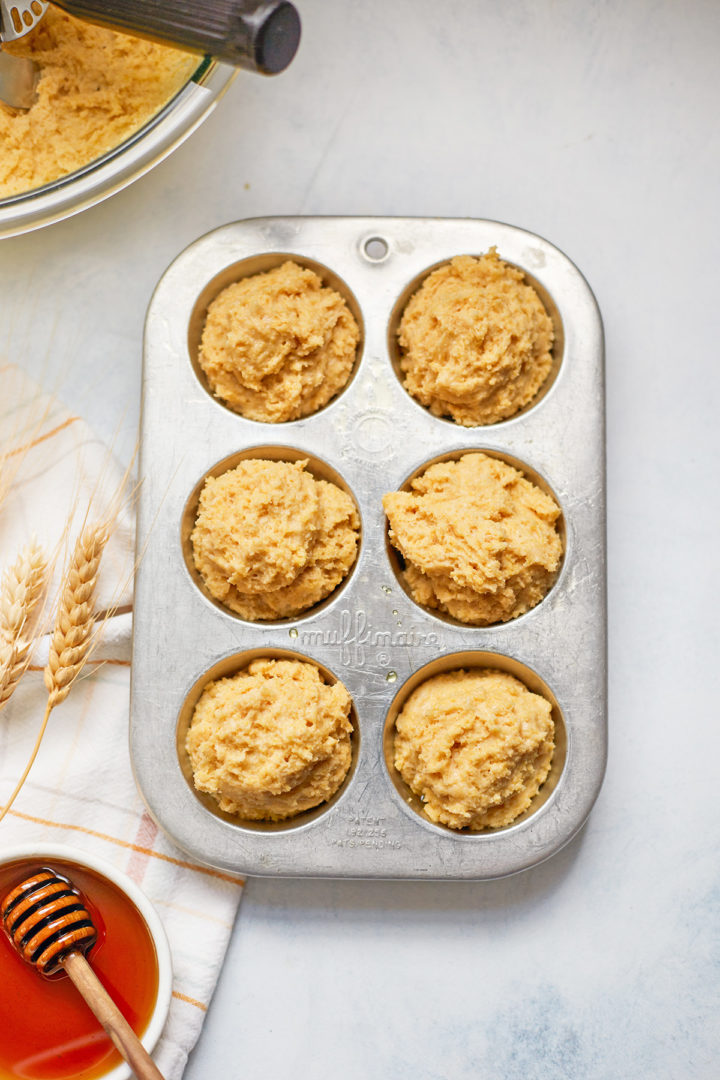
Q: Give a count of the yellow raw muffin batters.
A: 6